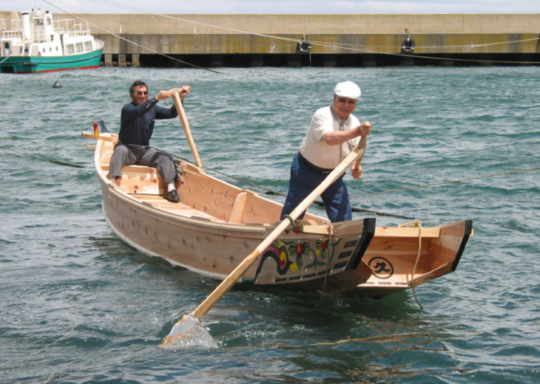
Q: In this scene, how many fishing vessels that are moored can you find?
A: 1